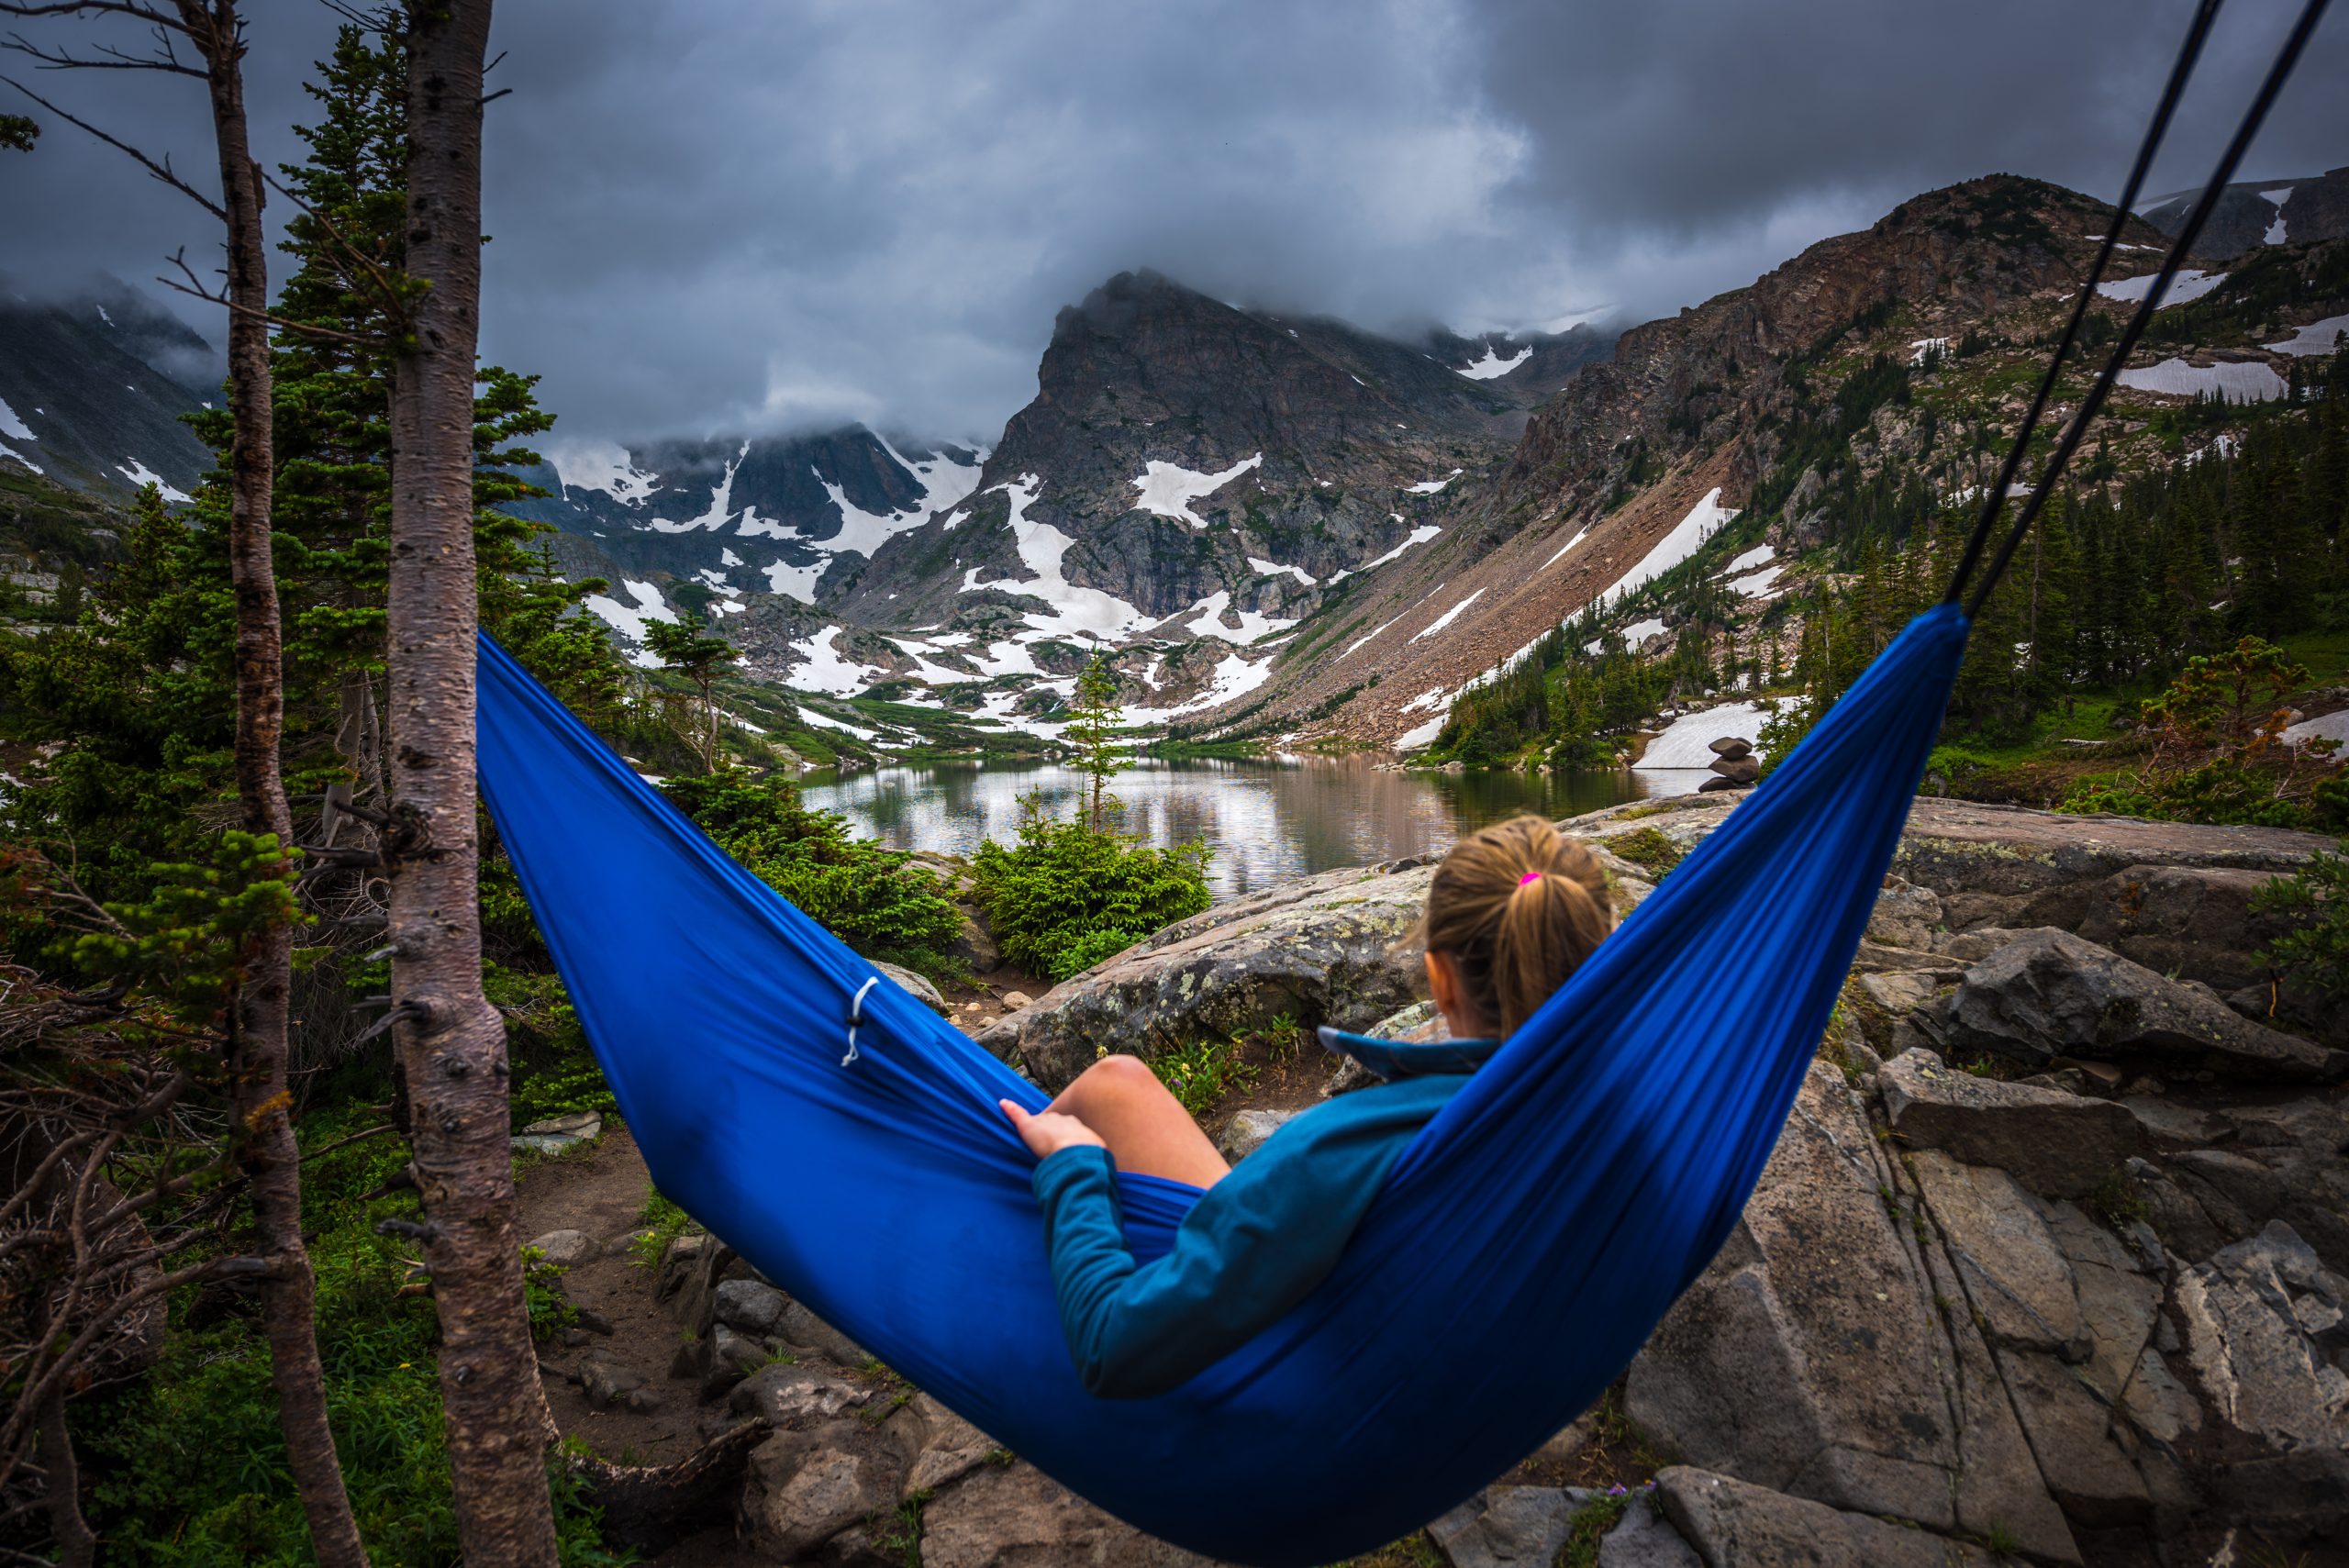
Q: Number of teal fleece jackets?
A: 1